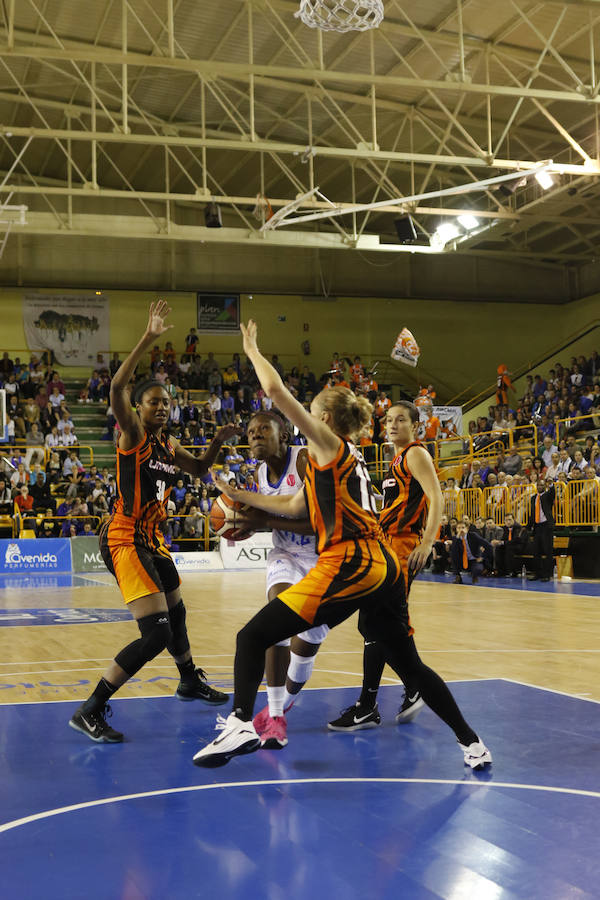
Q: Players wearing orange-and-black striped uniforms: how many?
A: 3